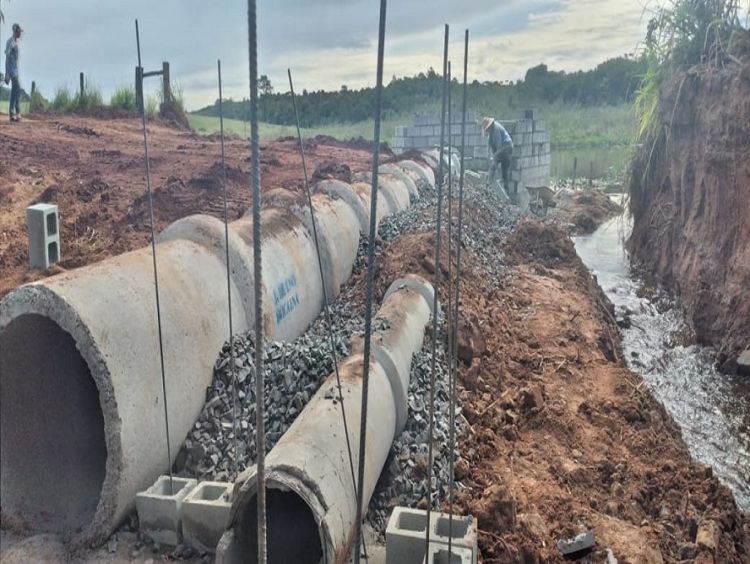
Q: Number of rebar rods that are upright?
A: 8